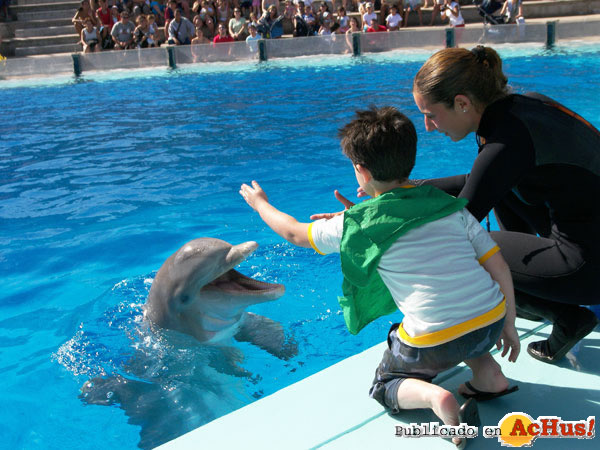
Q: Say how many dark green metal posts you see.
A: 6